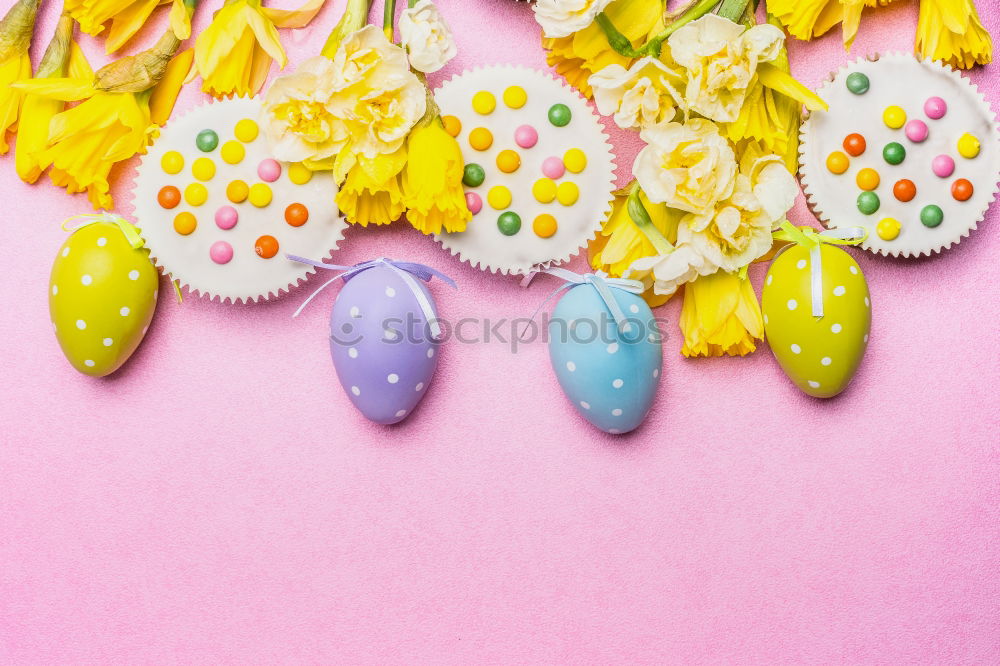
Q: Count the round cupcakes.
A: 3